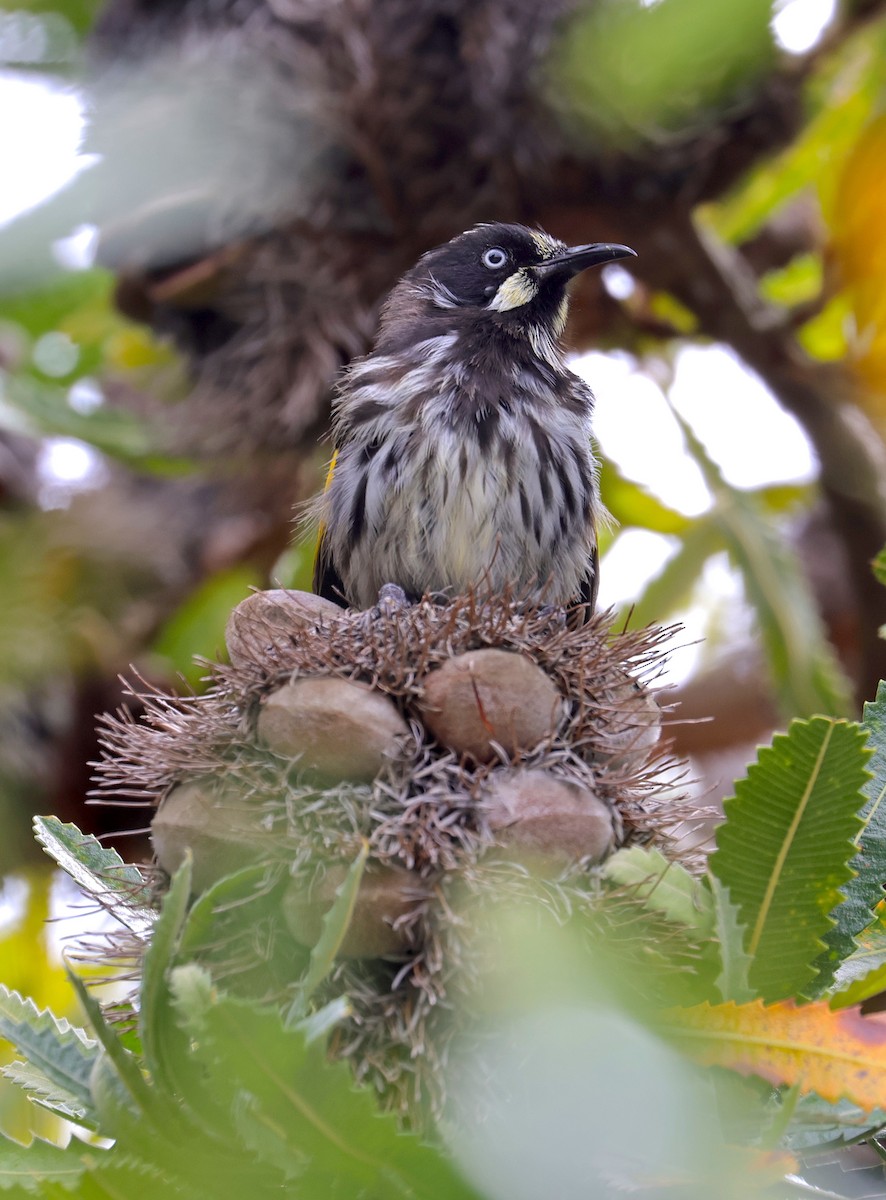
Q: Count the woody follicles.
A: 7